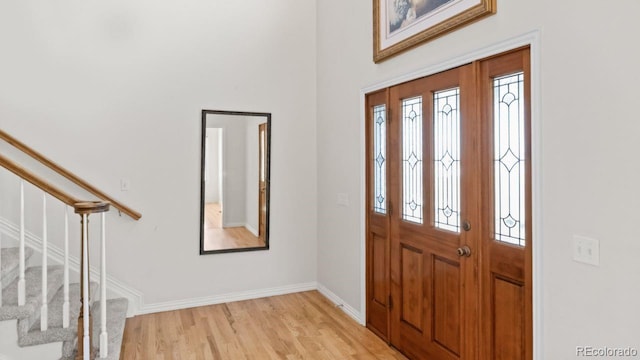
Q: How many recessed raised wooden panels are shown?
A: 4